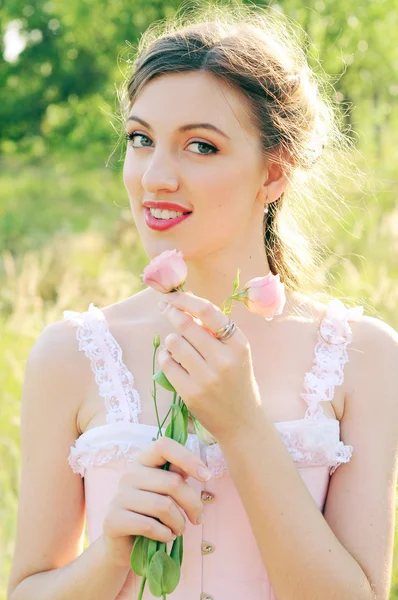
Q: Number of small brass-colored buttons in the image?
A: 3